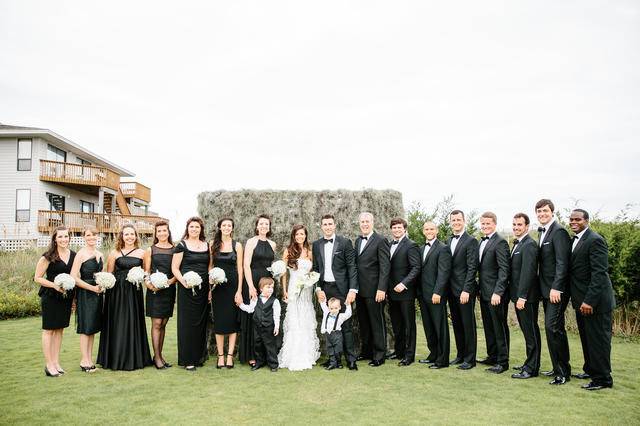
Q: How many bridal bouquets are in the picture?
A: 8